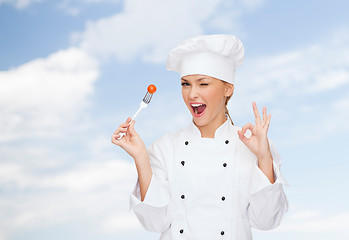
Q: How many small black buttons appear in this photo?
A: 8